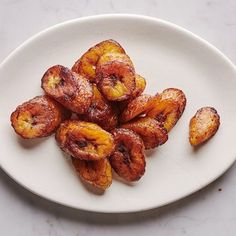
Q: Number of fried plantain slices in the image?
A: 13